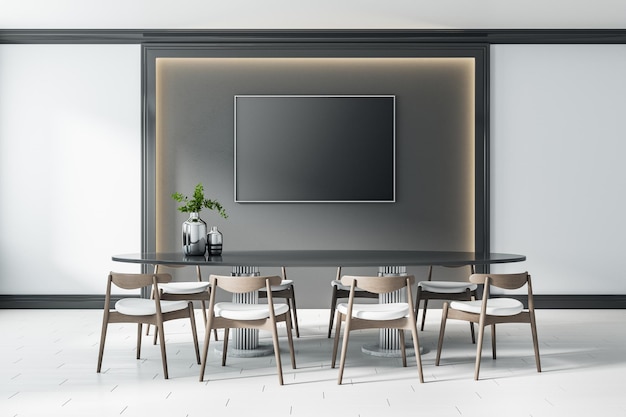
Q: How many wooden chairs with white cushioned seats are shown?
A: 8